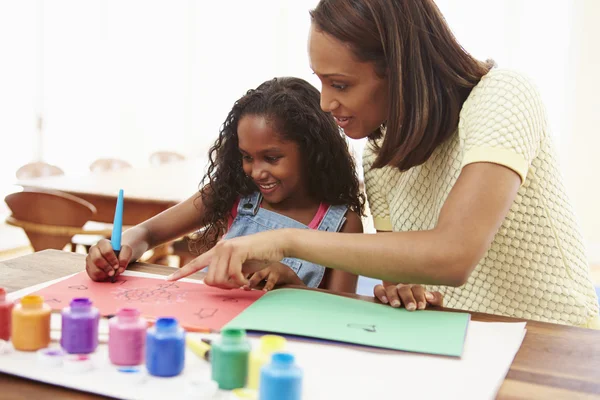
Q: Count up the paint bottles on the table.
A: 8